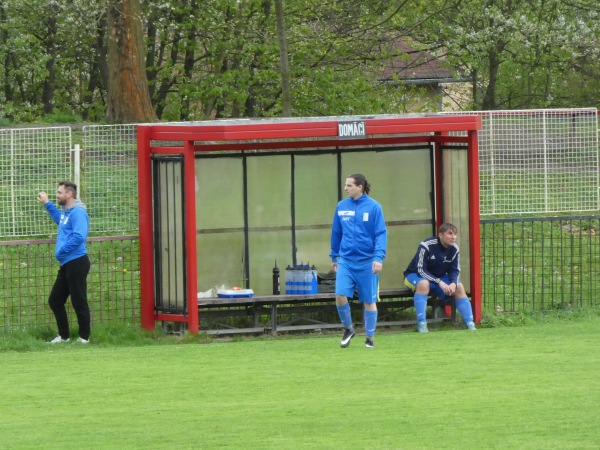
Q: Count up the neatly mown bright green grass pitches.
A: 1